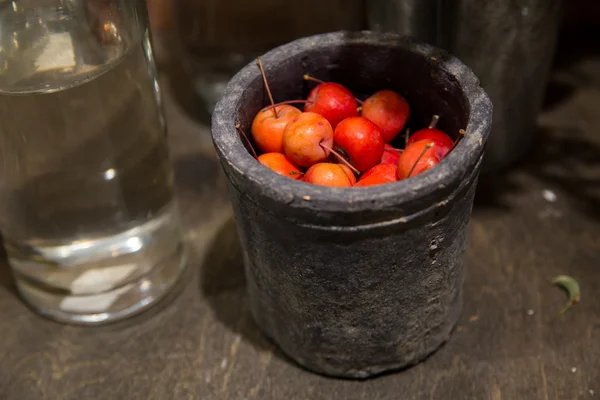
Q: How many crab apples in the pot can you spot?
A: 11